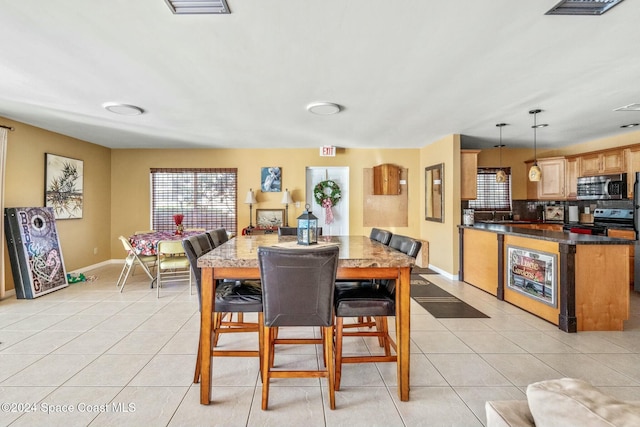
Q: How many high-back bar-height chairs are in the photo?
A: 6